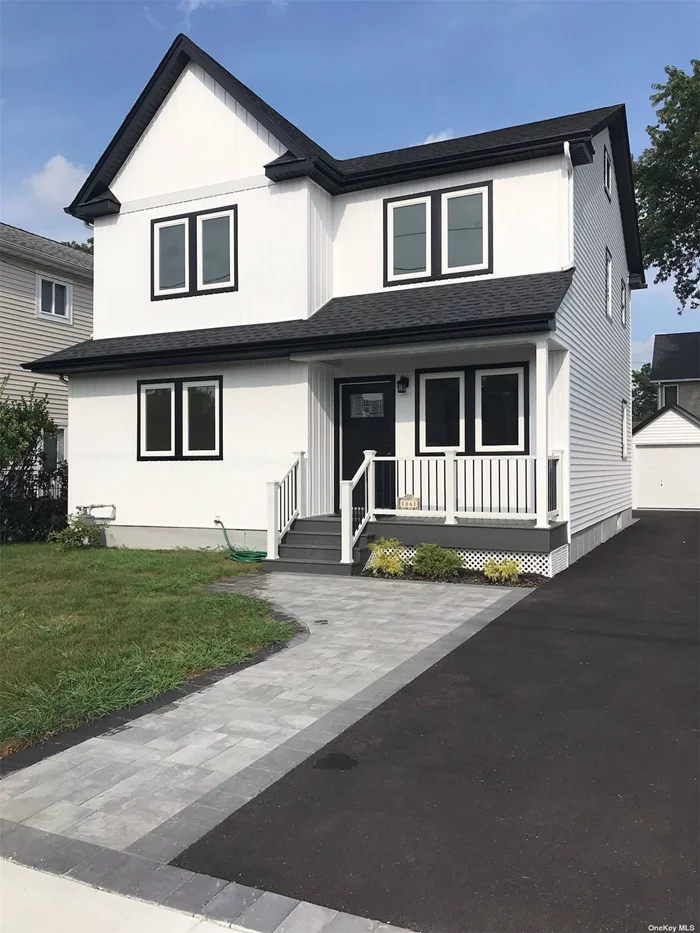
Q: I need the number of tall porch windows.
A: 2